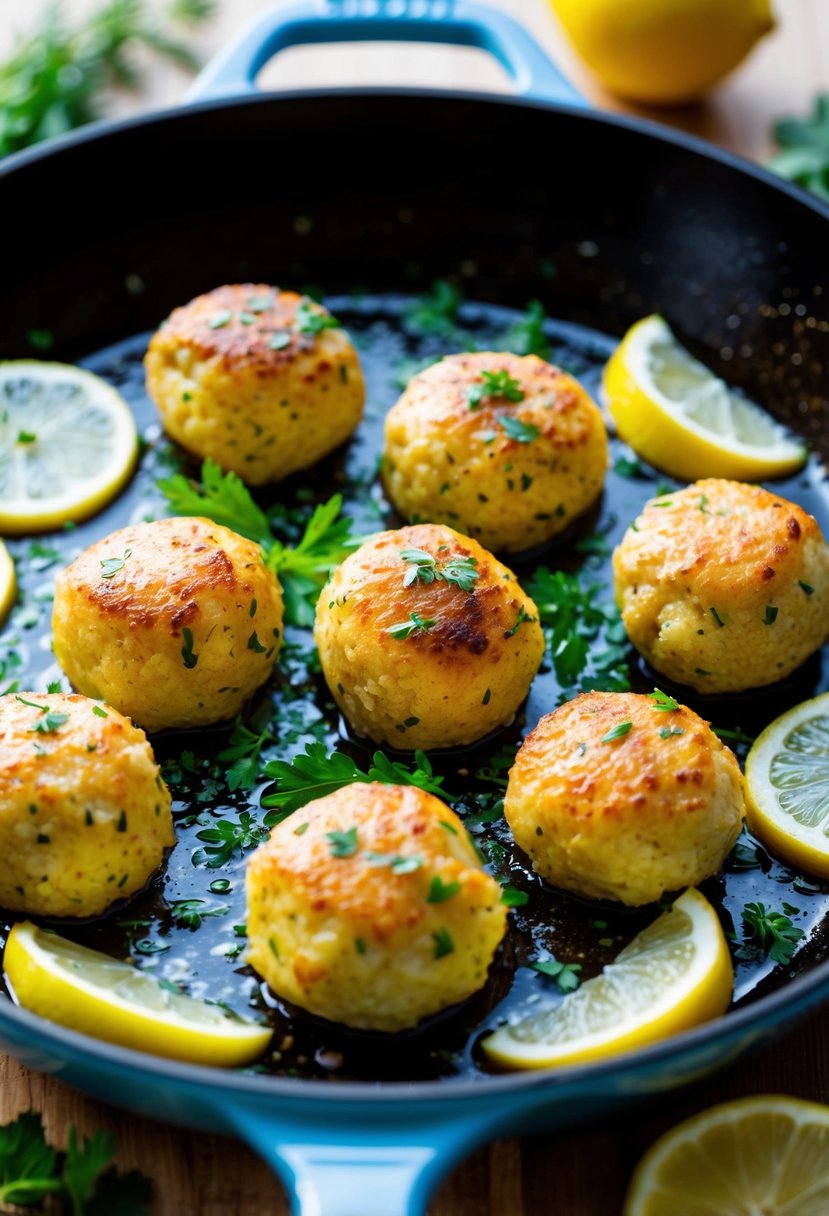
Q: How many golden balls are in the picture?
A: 8